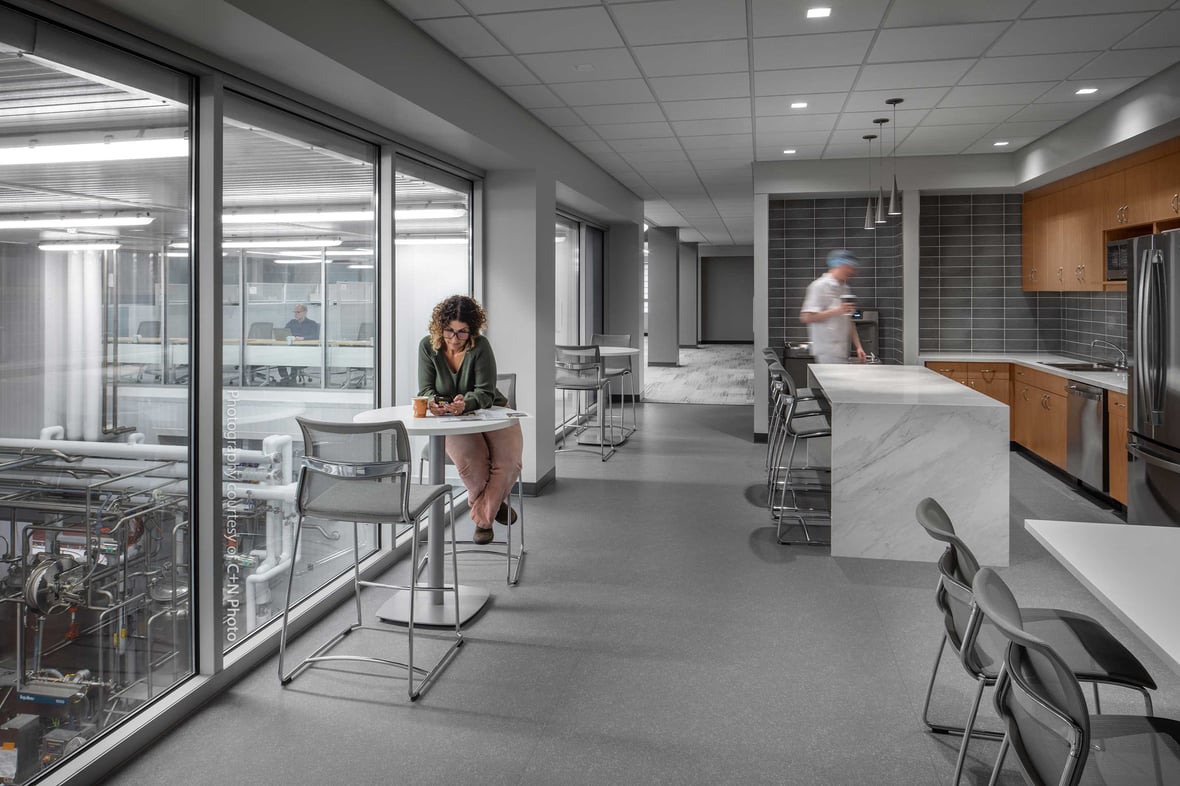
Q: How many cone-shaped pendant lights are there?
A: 3